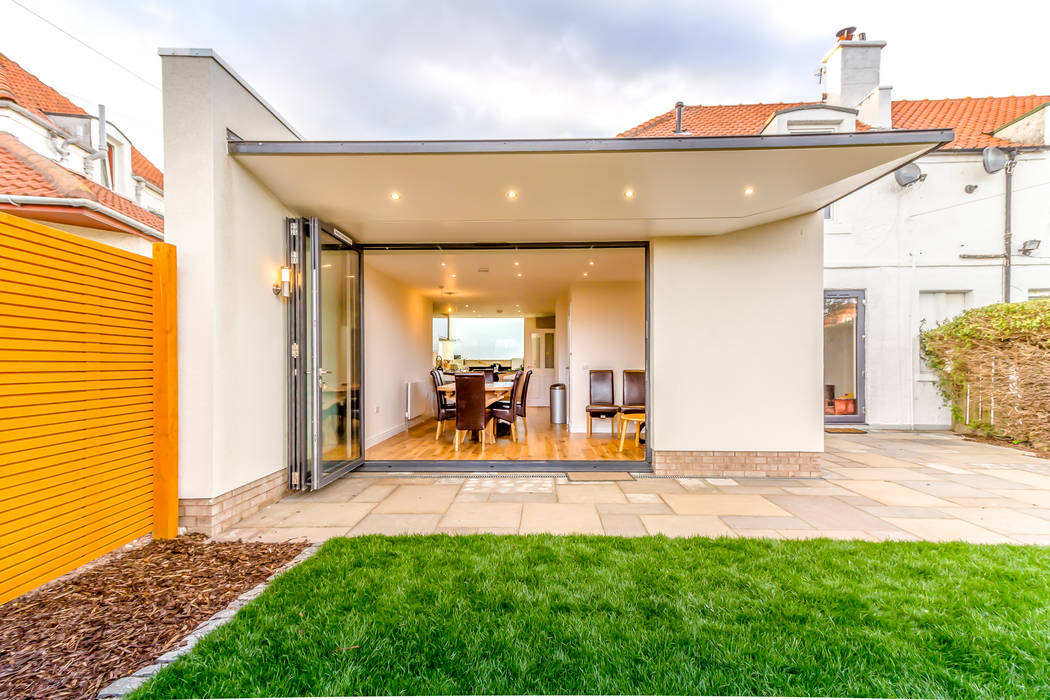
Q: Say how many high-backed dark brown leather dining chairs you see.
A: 8